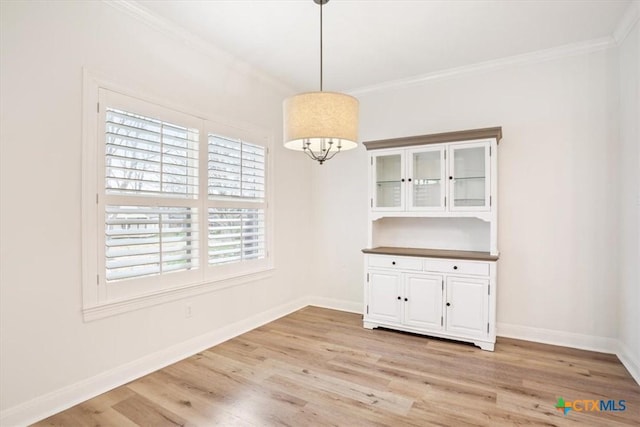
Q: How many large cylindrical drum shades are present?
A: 1